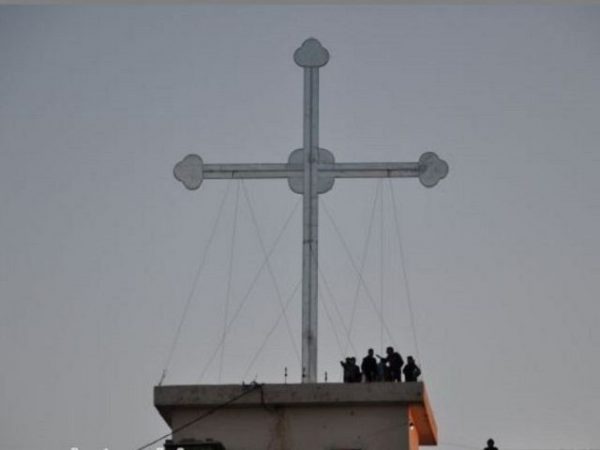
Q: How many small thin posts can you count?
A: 3